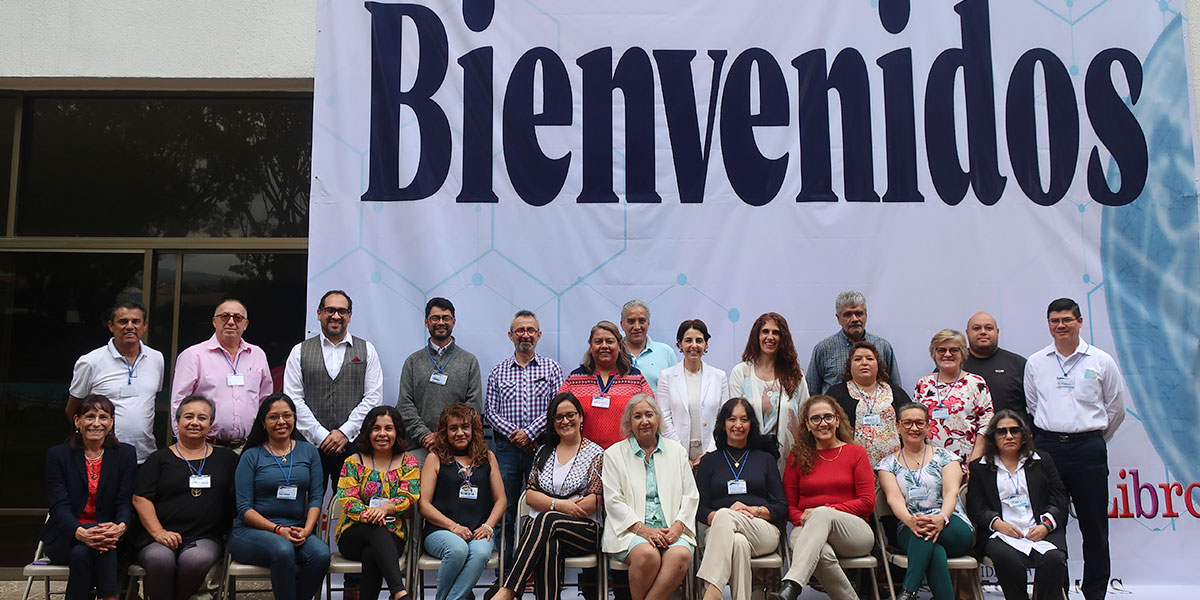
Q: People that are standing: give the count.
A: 14